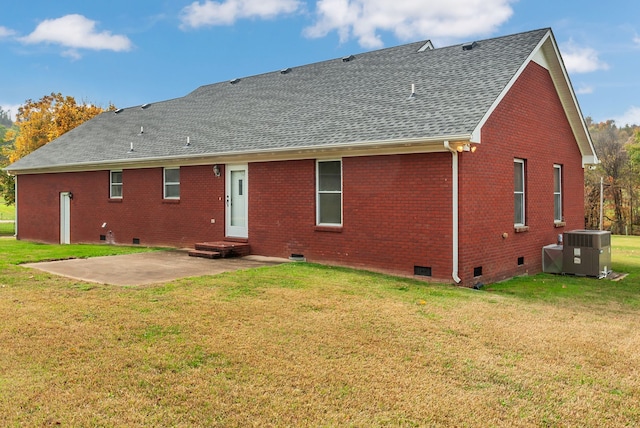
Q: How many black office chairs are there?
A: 0